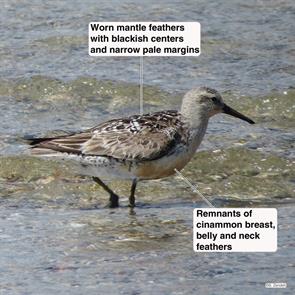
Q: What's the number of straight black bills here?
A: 1